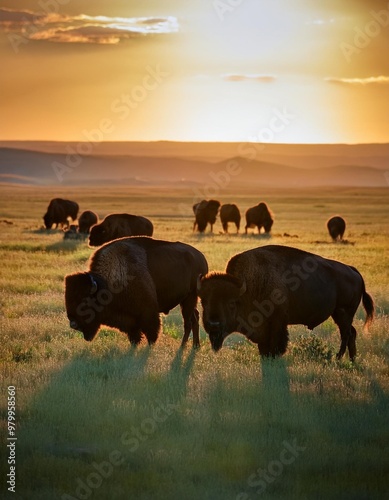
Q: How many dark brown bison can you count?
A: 9